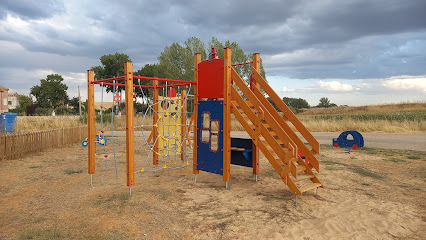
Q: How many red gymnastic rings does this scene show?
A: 2